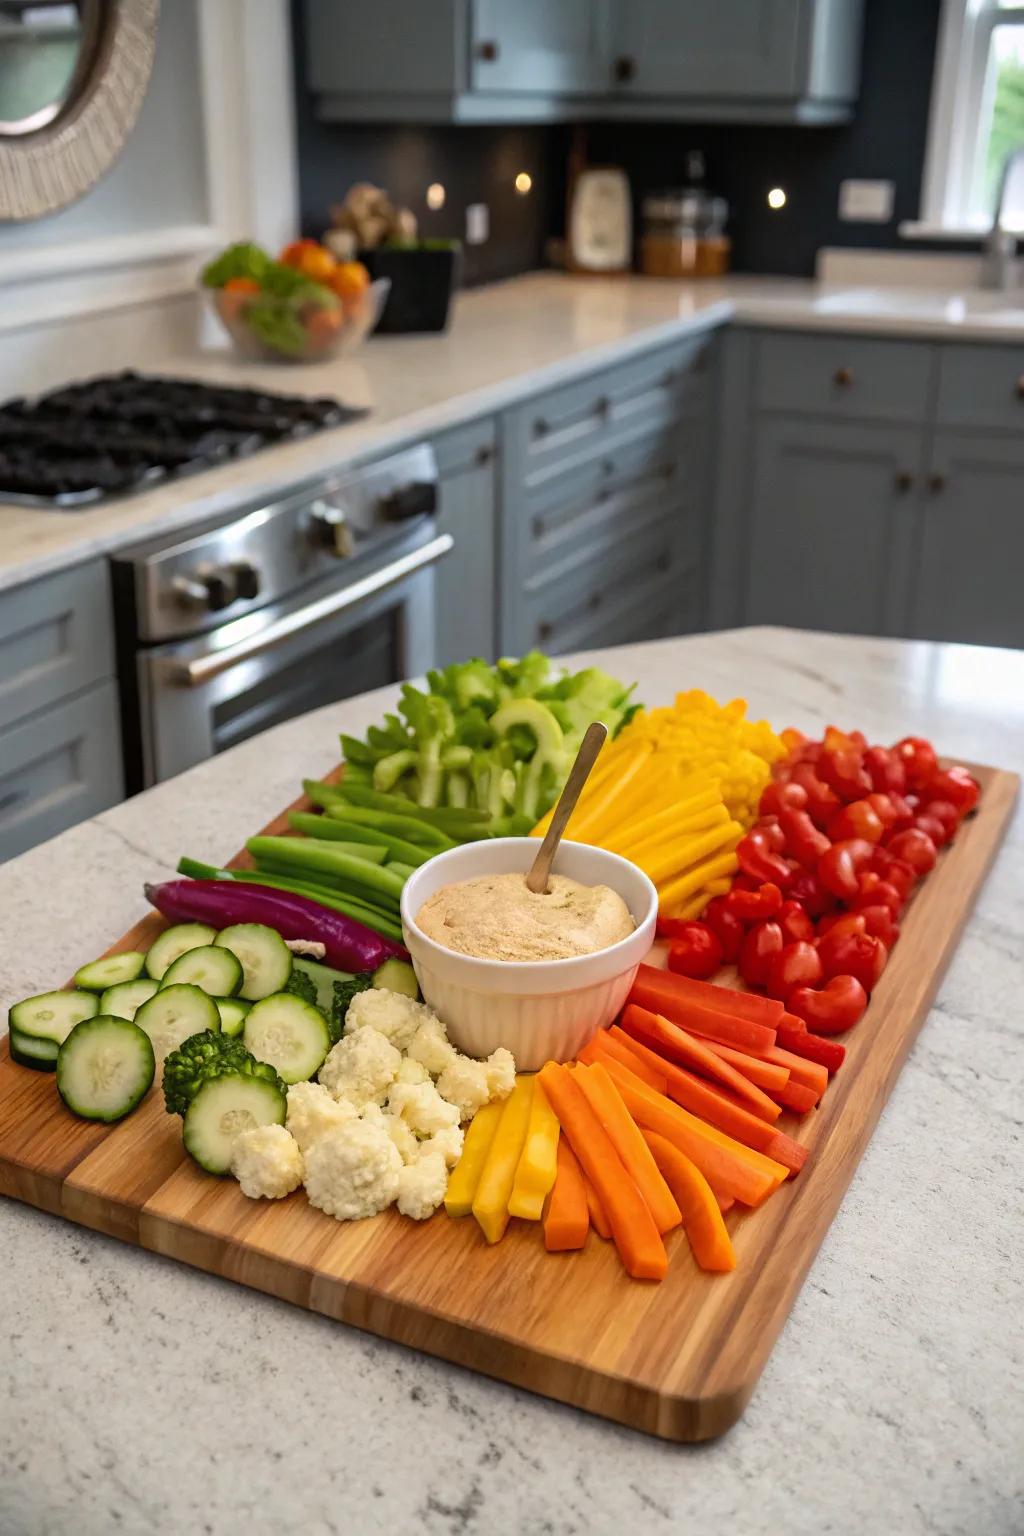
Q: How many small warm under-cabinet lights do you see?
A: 3